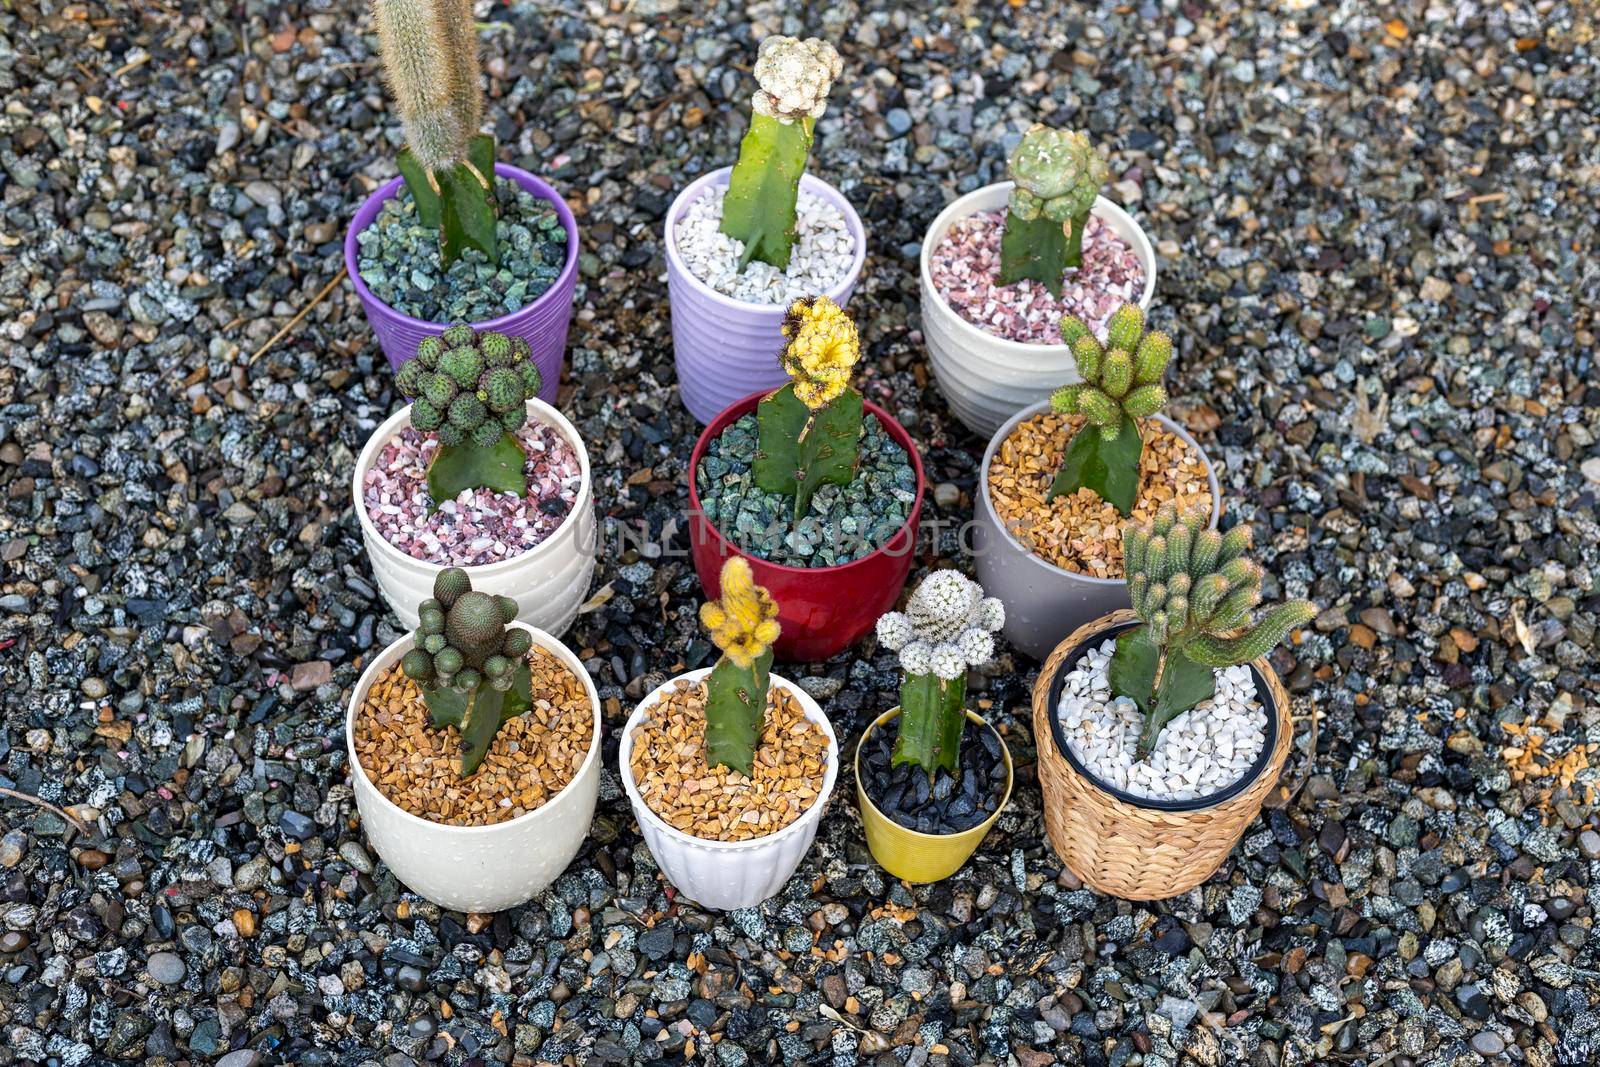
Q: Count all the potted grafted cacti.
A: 10